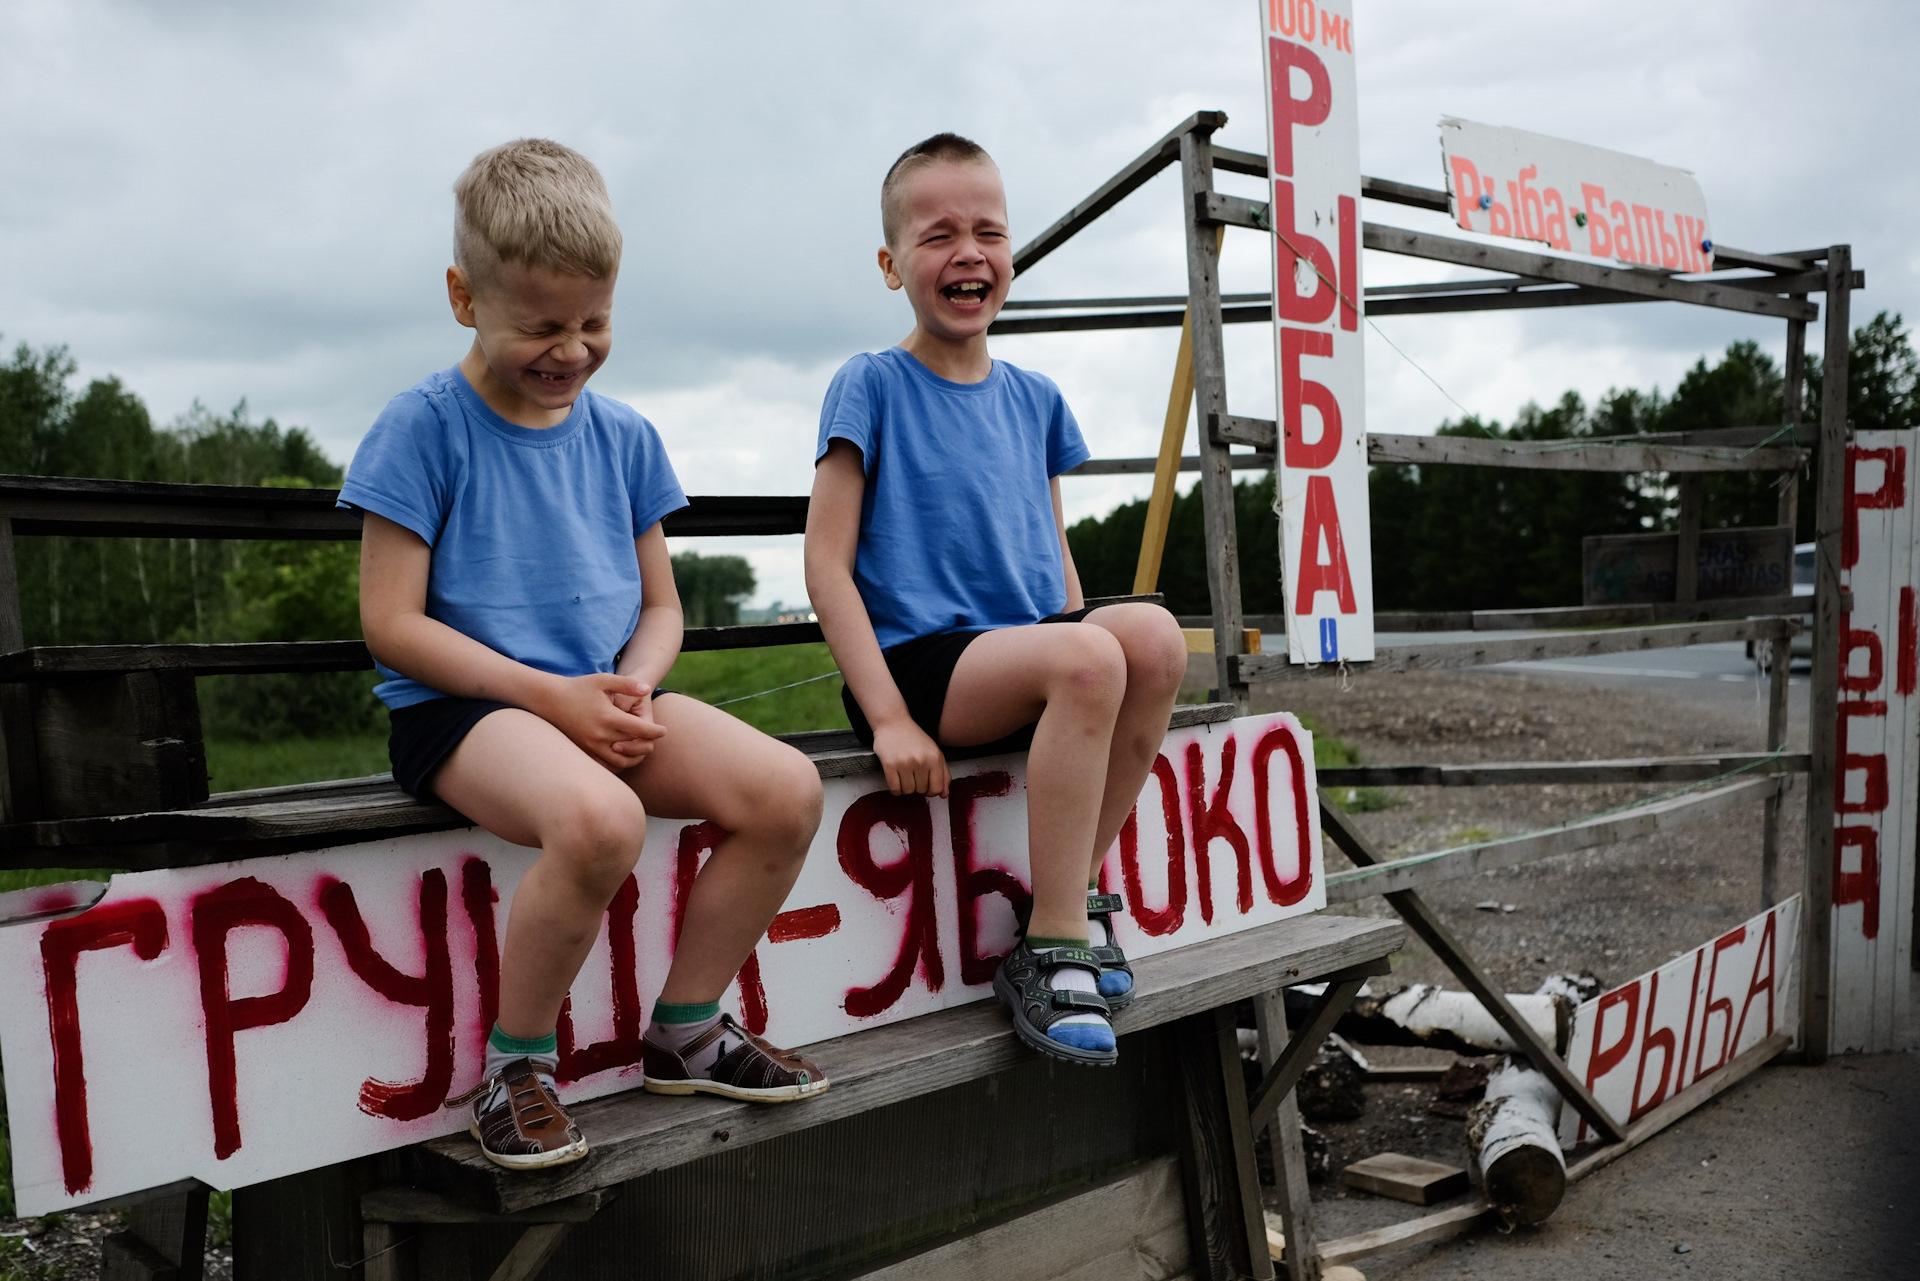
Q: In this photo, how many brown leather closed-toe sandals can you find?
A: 2